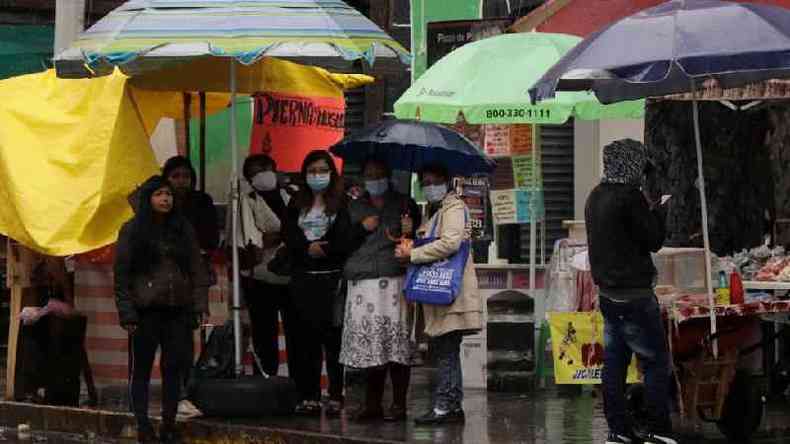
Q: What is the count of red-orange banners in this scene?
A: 1